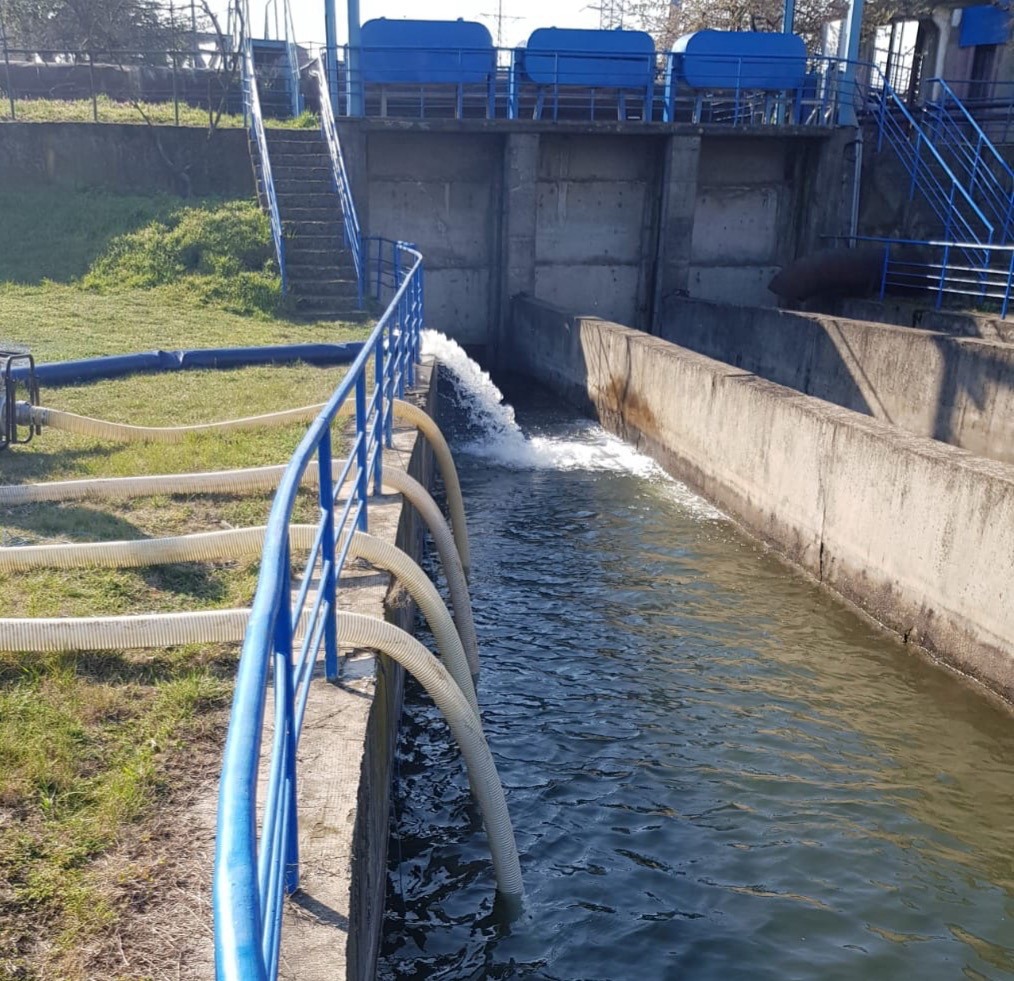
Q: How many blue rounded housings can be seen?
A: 3